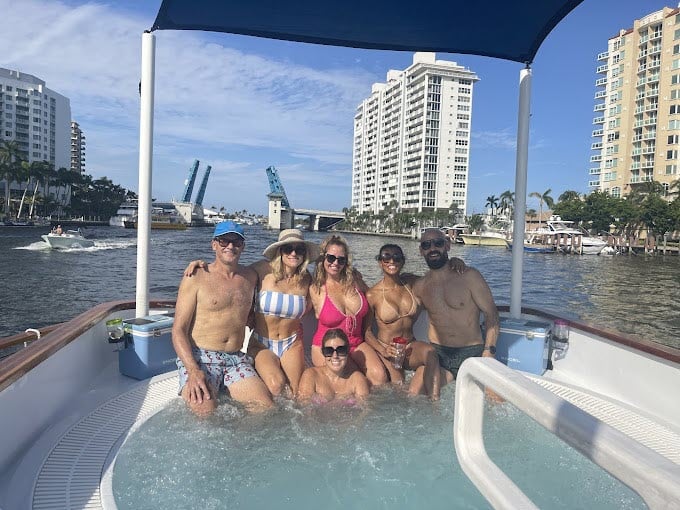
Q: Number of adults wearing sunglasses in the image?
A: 6